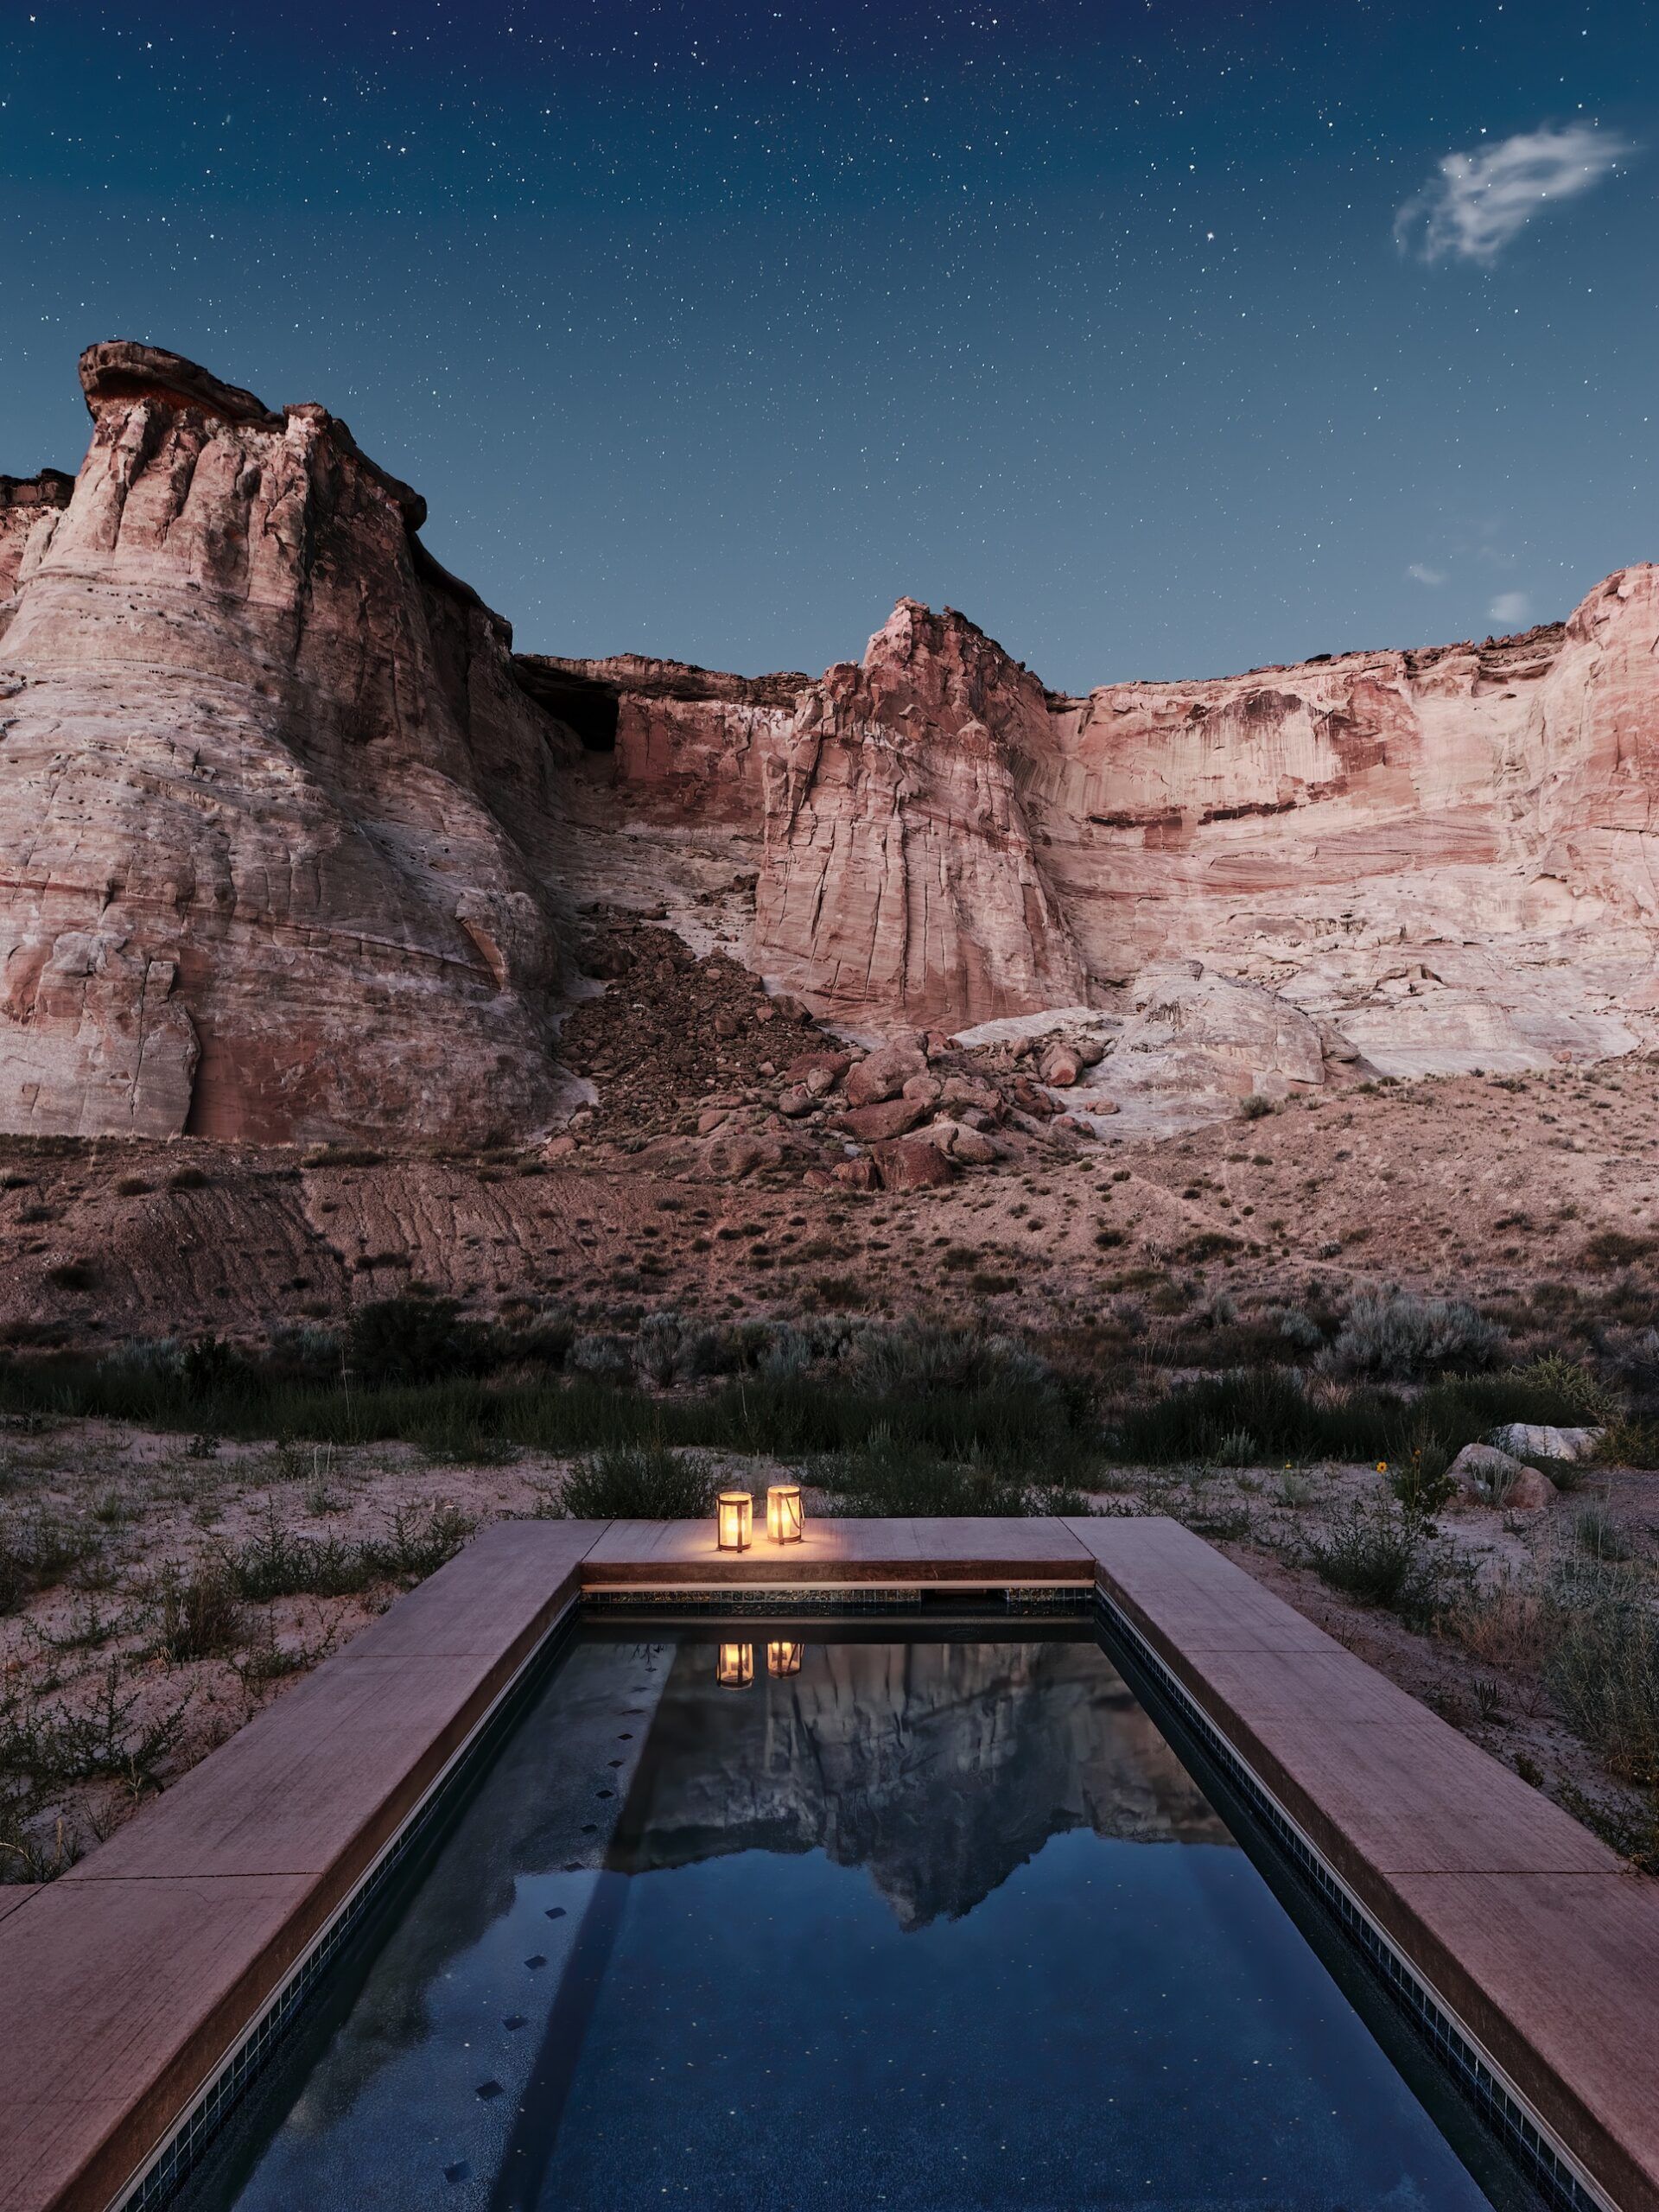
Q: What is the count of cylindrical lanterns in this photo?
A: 2